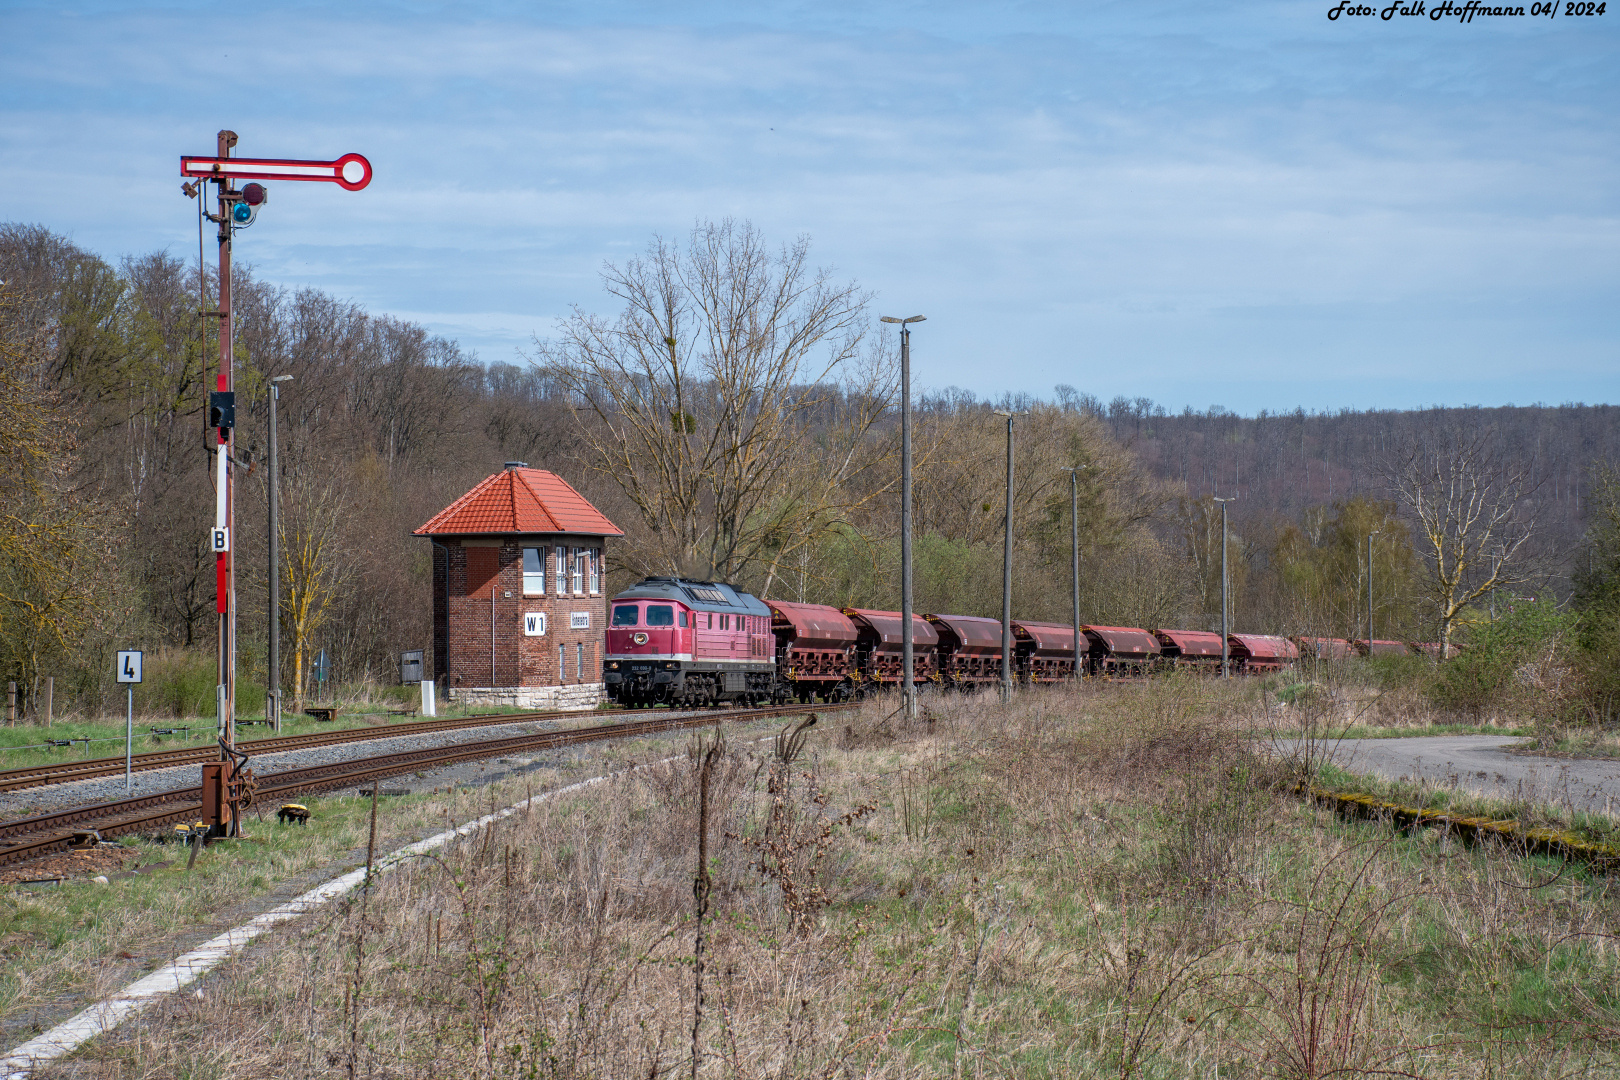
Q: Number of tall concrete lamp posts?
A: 6